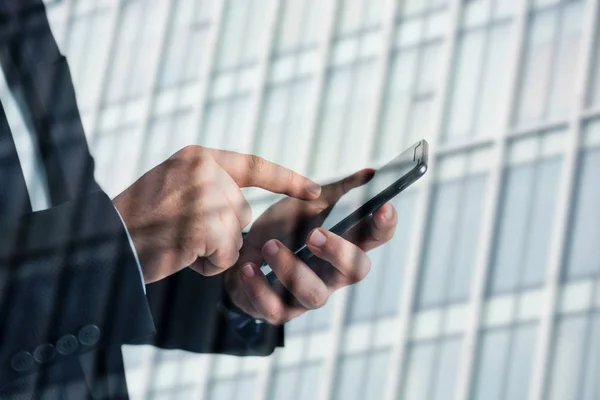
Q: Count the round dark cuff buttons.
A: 4